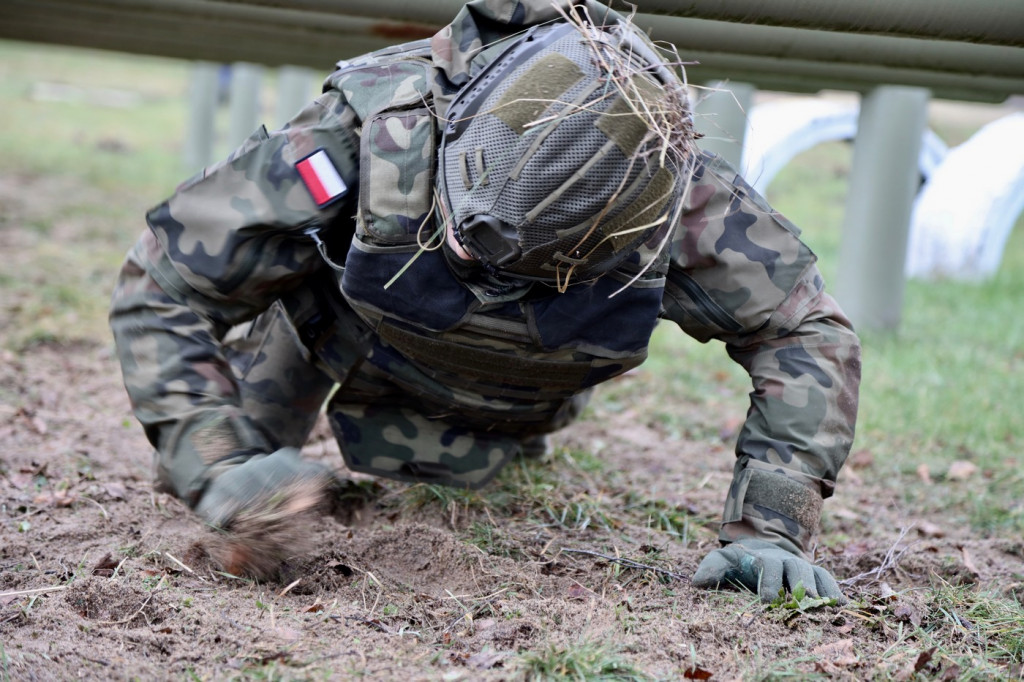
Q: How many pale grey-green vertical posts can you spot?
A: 5